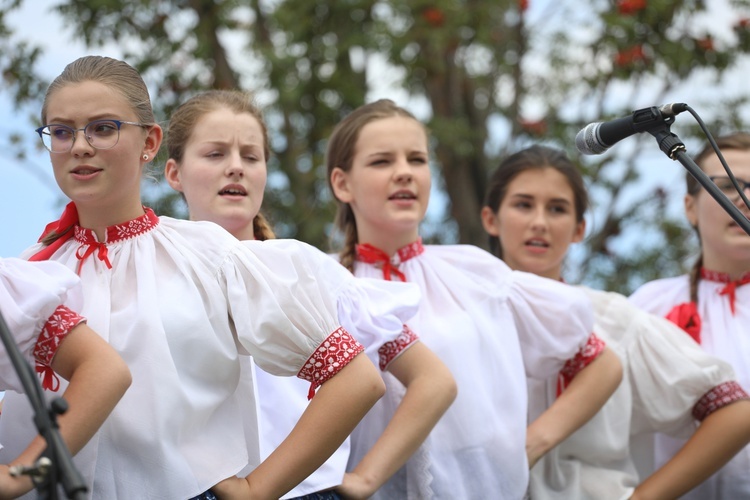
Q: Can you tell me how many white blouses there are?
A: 6